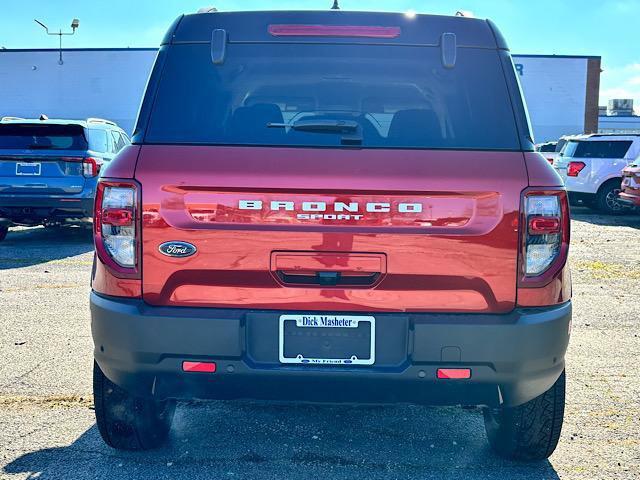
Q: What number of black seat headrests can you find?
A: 2